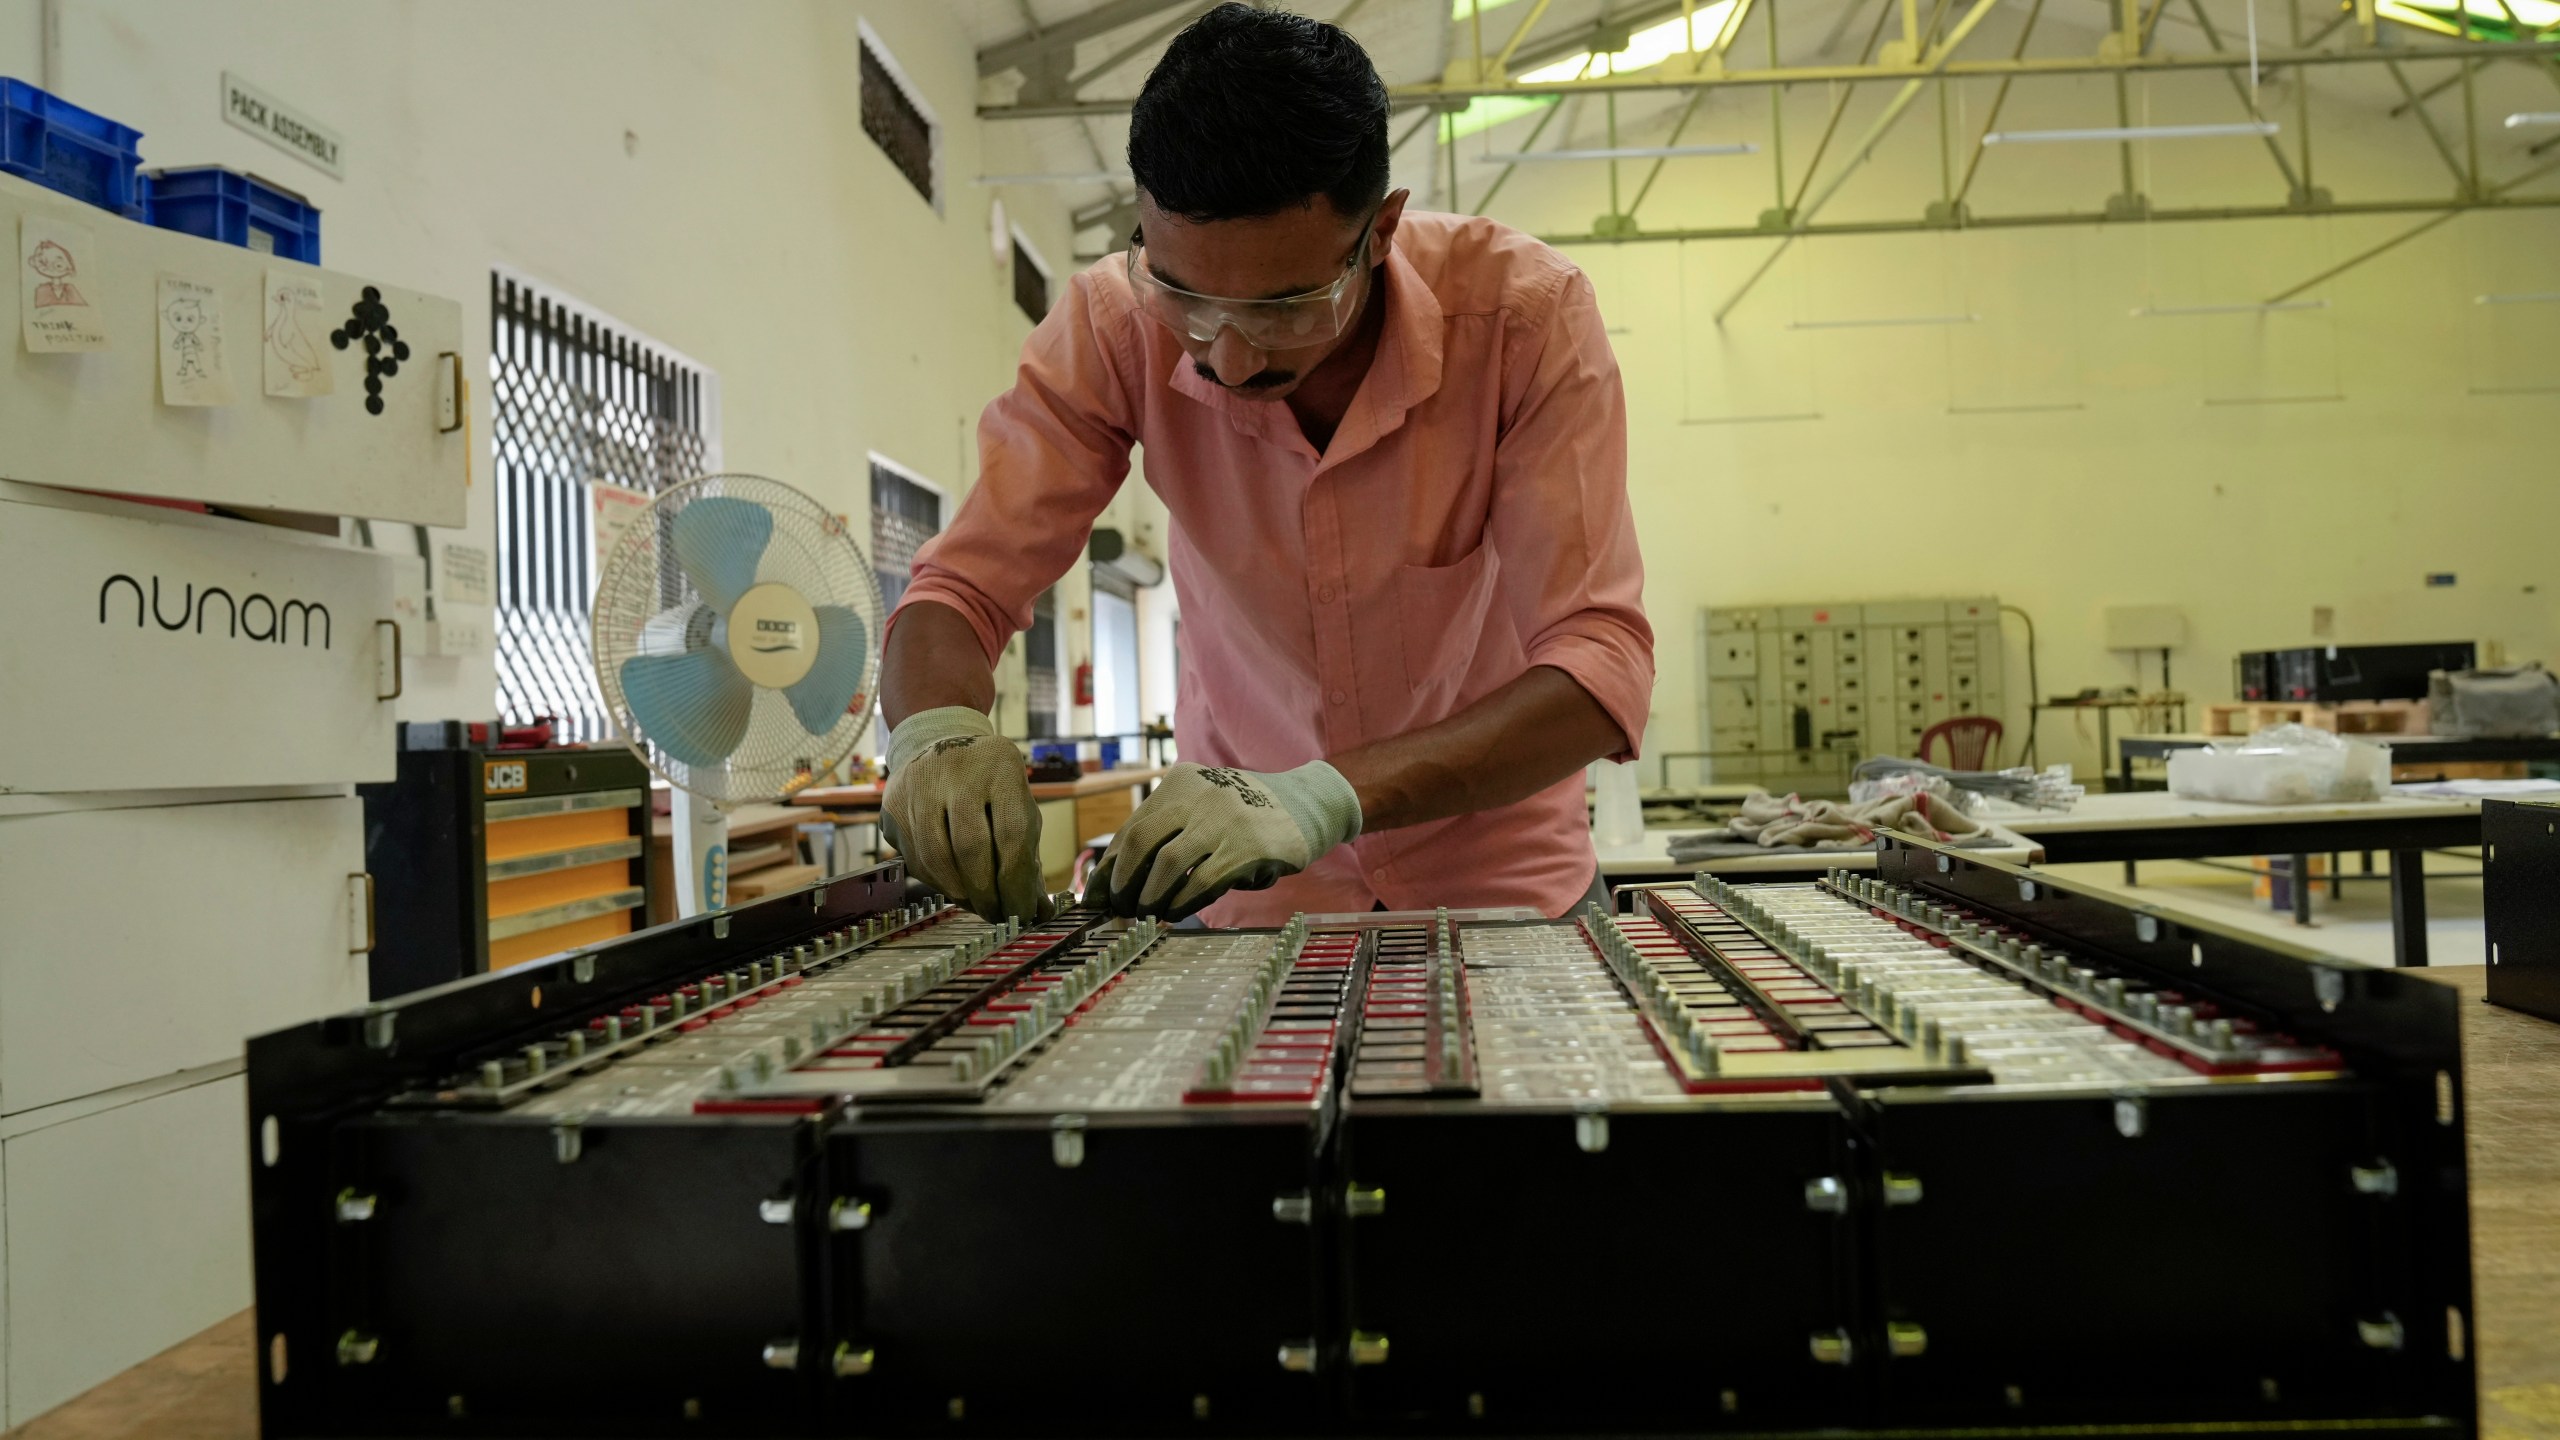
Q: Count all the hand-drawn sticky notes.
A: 3